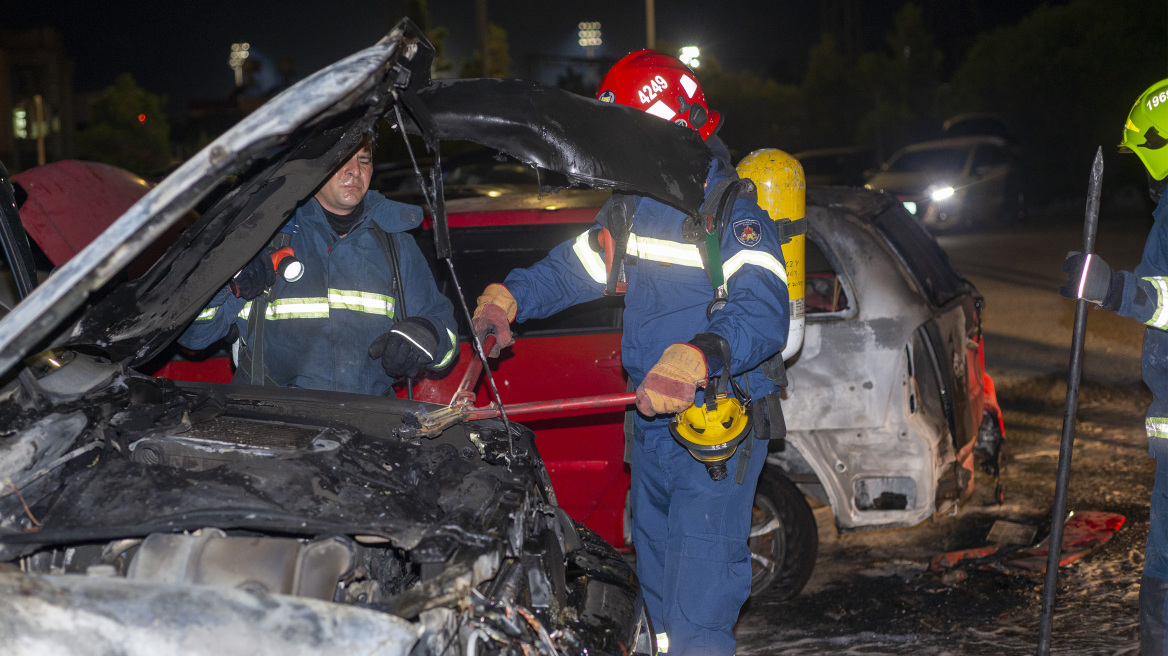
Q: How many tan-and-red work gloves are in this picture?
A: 2